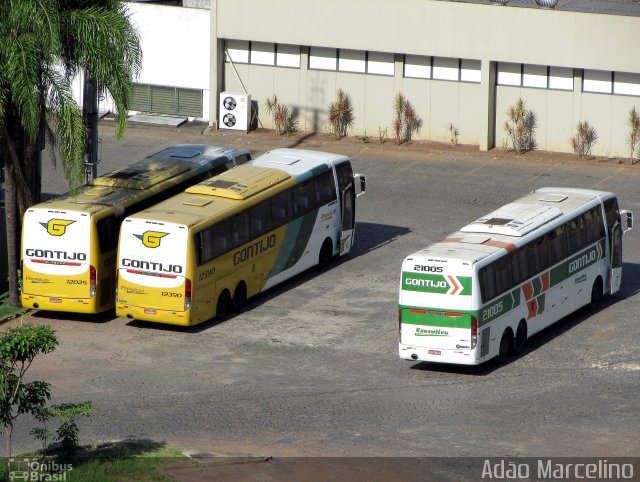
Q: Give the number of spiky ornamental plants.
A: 7